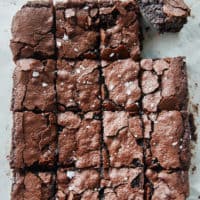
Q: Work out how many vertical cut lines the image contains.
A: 3